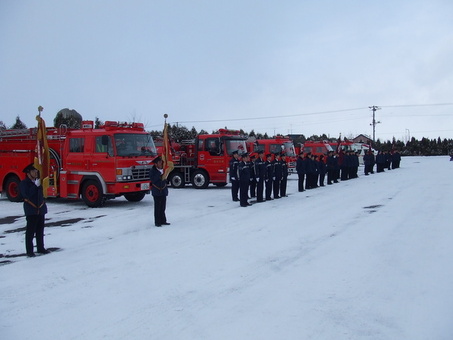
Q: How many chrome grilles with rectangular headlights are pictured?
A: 1